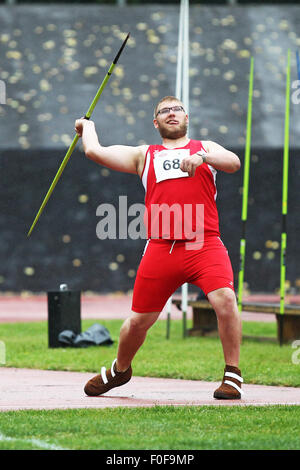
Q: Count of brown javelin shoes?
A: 2